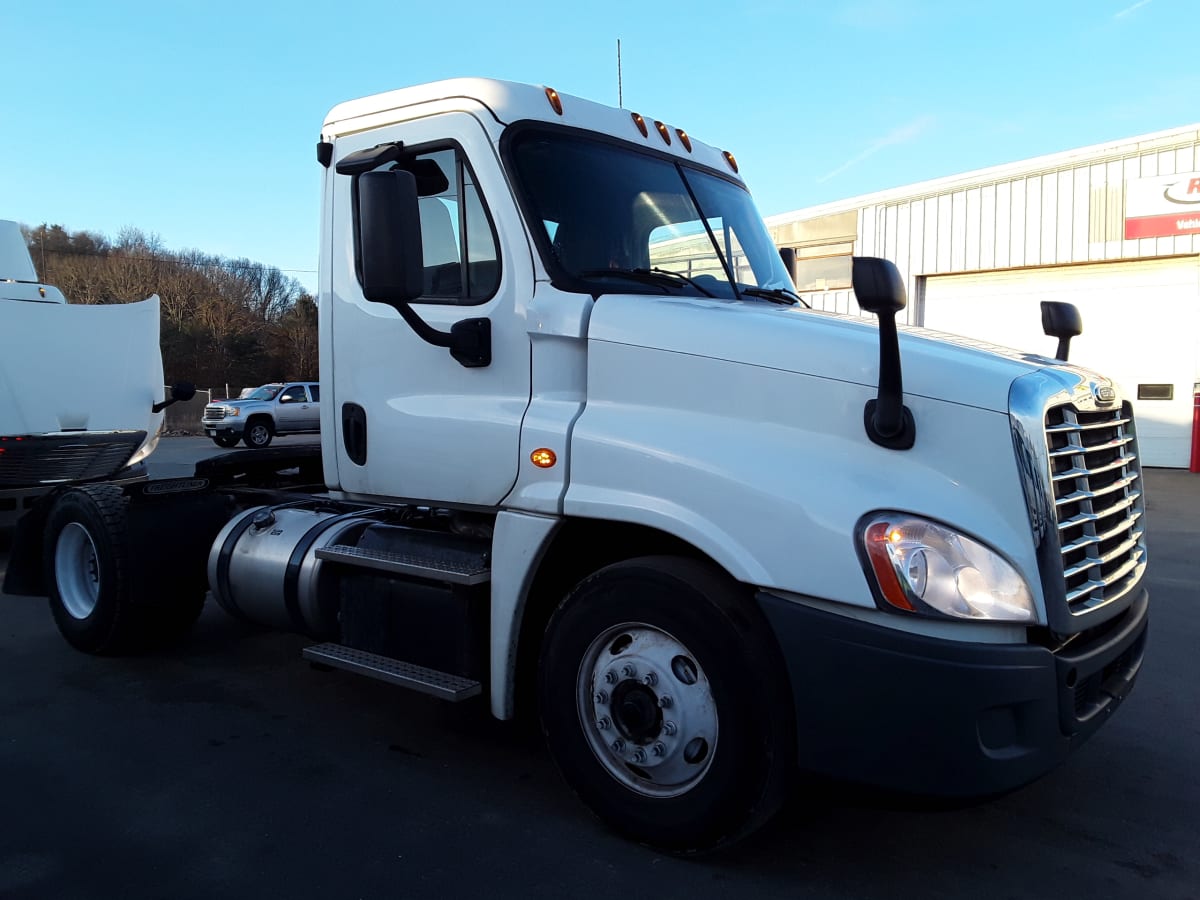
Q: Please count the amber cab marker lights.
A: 5